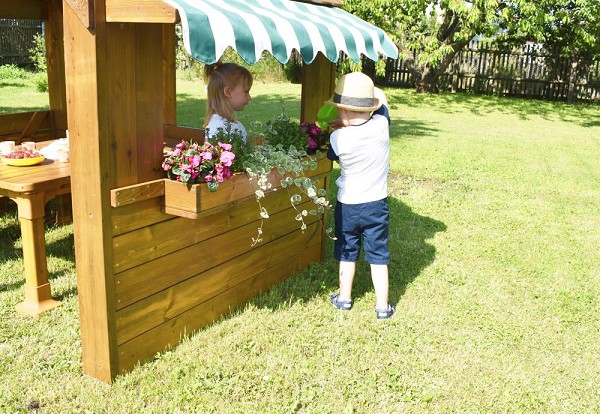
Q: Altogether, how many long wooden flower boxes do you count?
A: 1